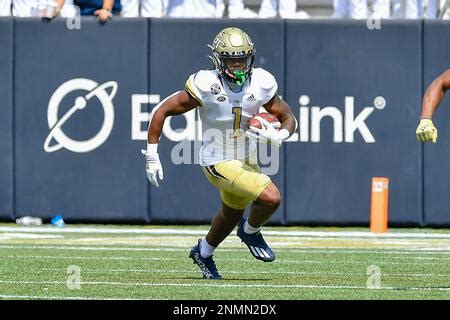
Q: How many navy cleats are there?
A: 2